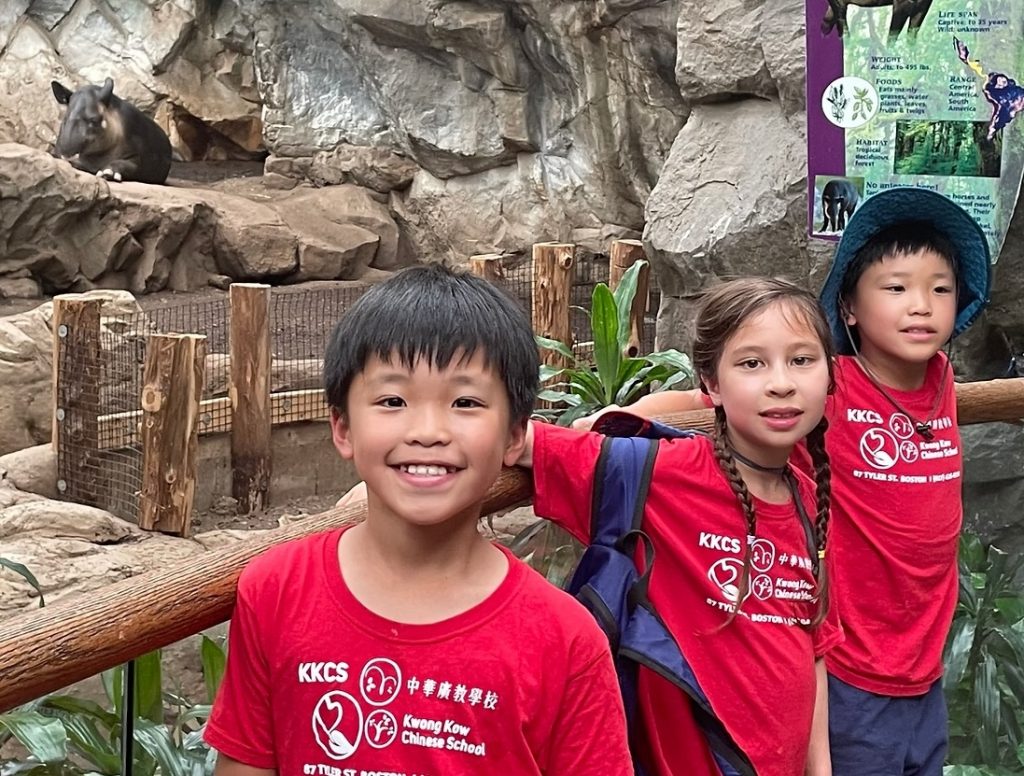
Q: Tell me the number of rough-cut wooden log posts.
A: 6